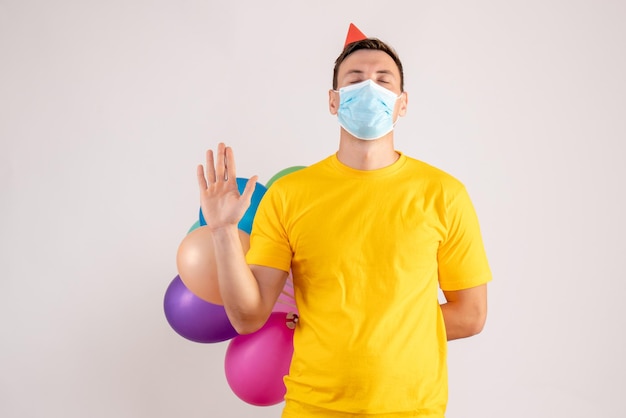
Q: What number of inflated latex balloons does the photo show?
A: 7